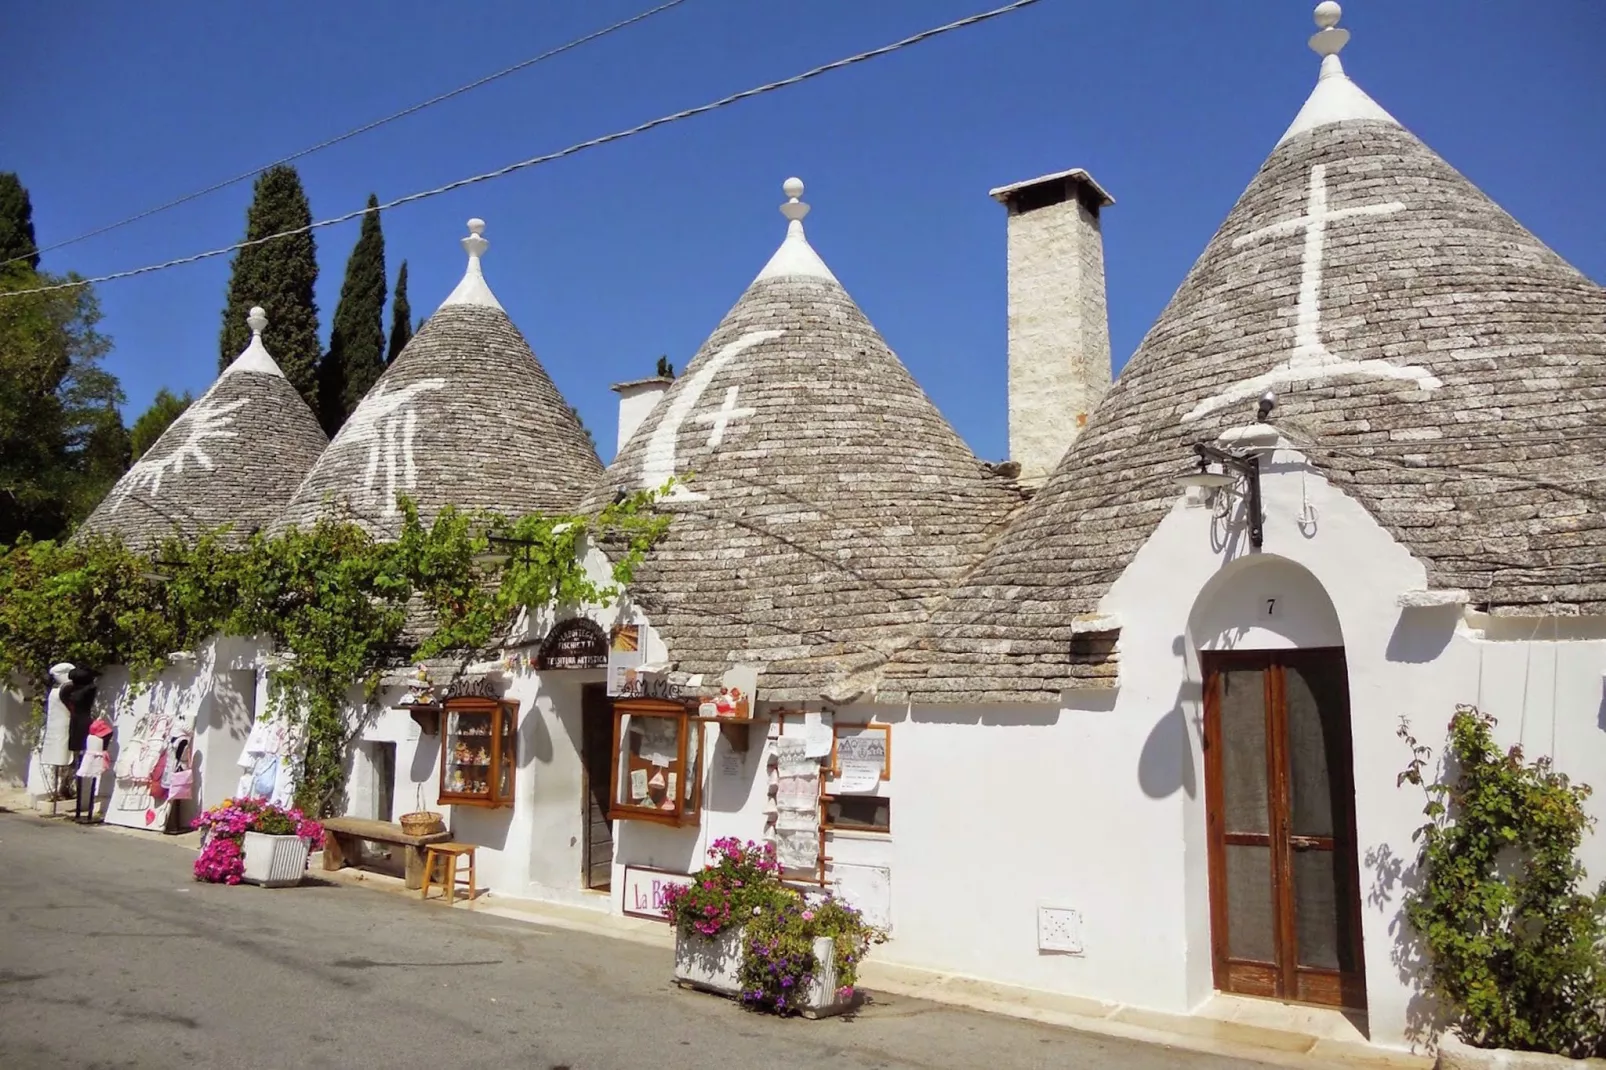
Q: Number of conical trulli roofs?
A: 4